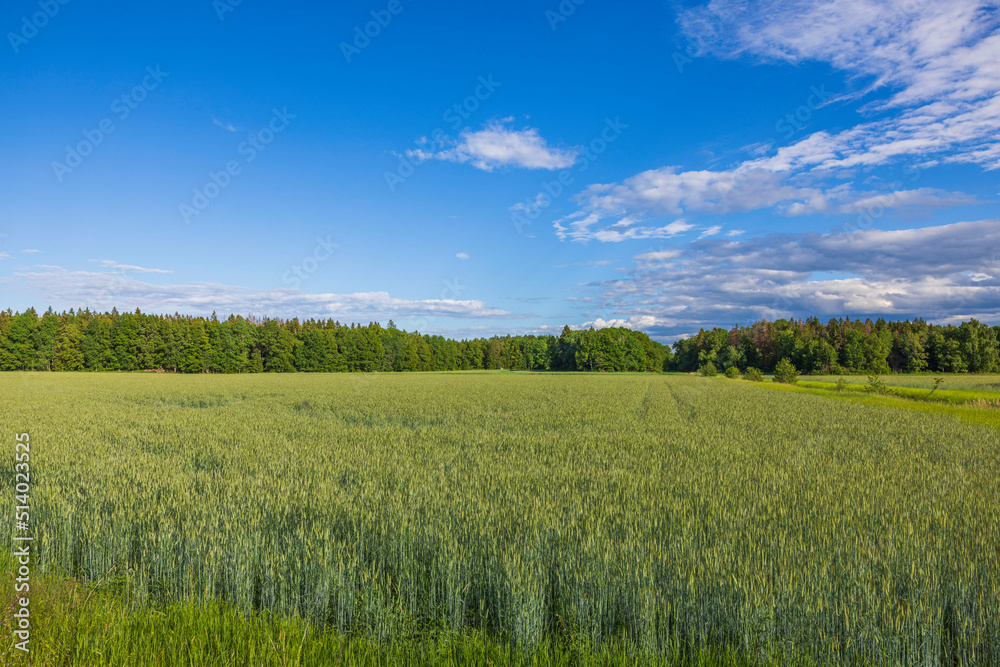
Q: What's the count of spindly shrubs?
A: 3